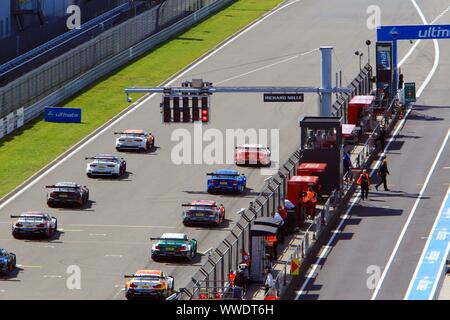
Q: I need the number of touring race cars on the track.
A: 10